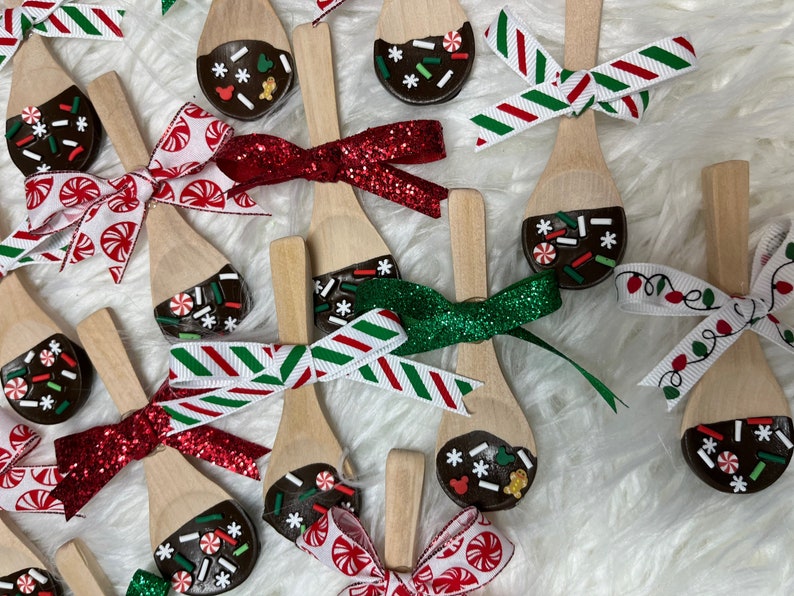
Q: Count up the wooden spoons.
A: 14